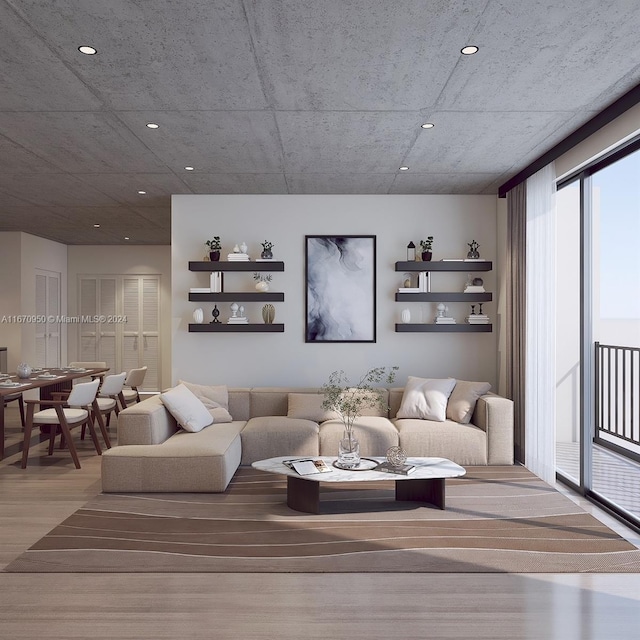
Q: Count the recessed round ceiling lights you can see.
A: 9